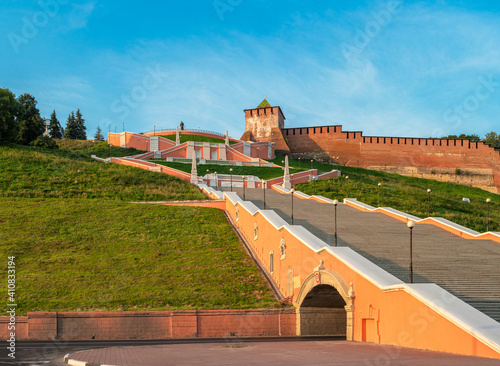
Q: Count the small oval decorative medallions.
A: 3